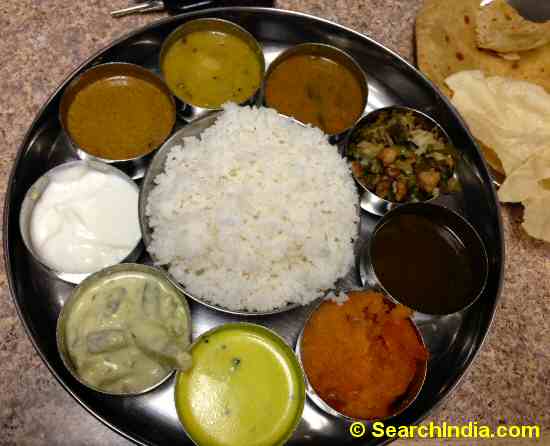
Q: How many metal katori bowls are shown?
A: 9